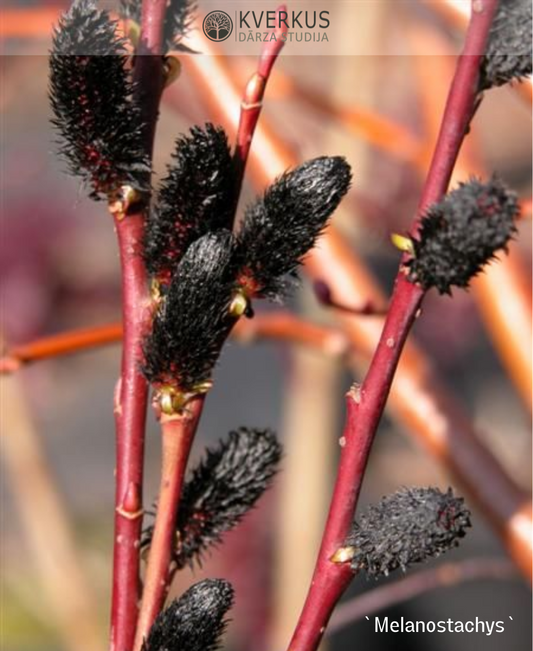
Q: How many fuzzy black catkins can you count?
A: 10